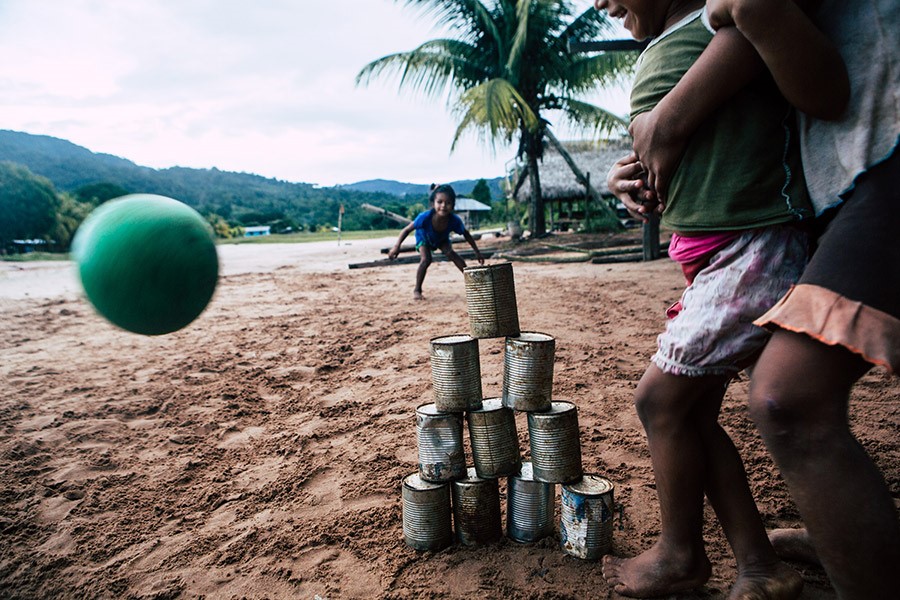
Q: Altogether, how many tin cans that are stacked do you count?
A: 10